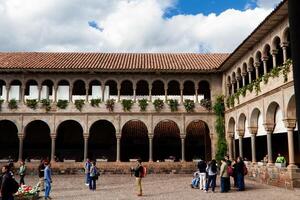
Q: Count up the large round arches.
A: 12